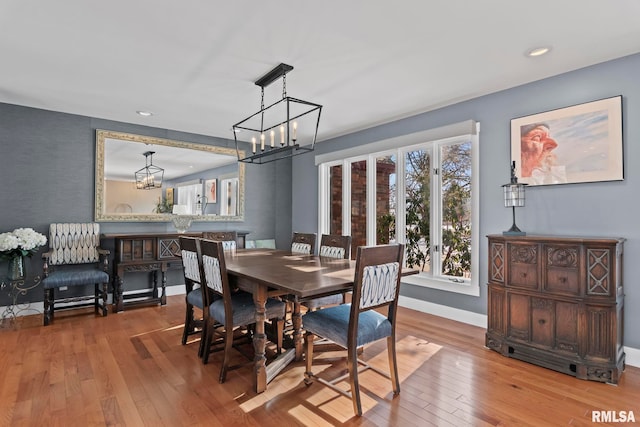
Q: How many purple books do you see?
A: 0